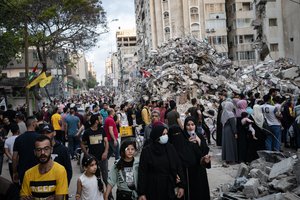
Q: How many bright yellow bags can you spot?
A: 1